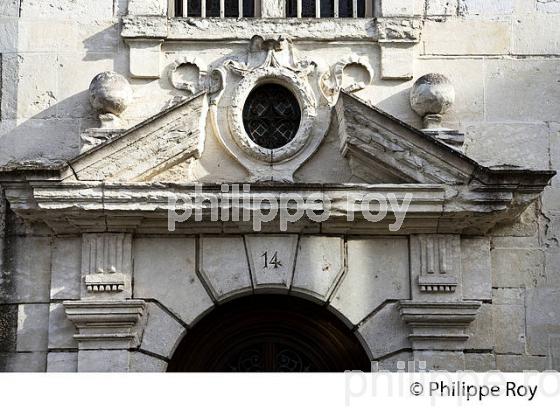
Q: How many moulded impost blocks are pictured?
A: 2